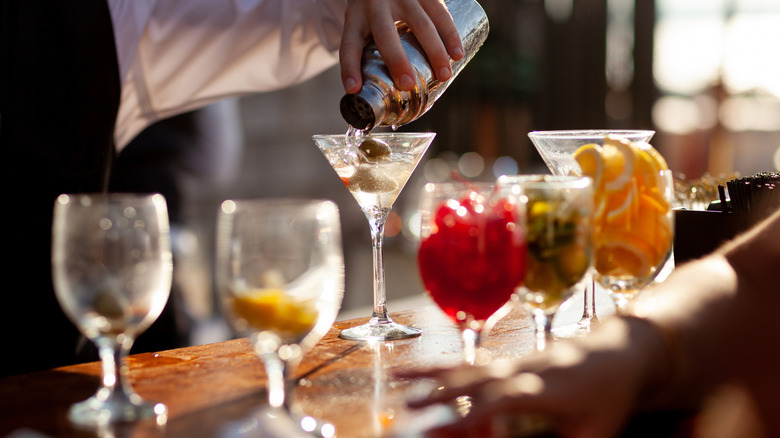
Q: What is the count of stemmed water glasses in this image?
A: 5